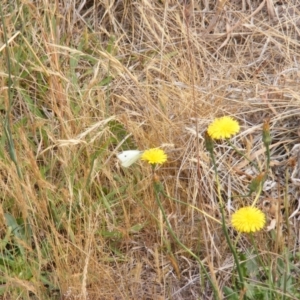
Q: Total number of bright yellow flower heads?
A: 3